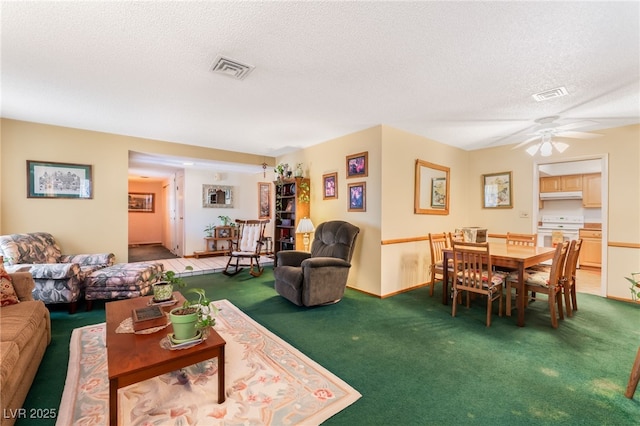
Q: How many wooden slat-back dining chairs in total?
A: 6